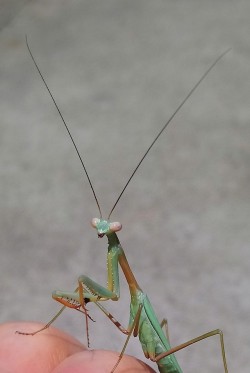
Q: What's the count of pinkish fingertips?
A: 2